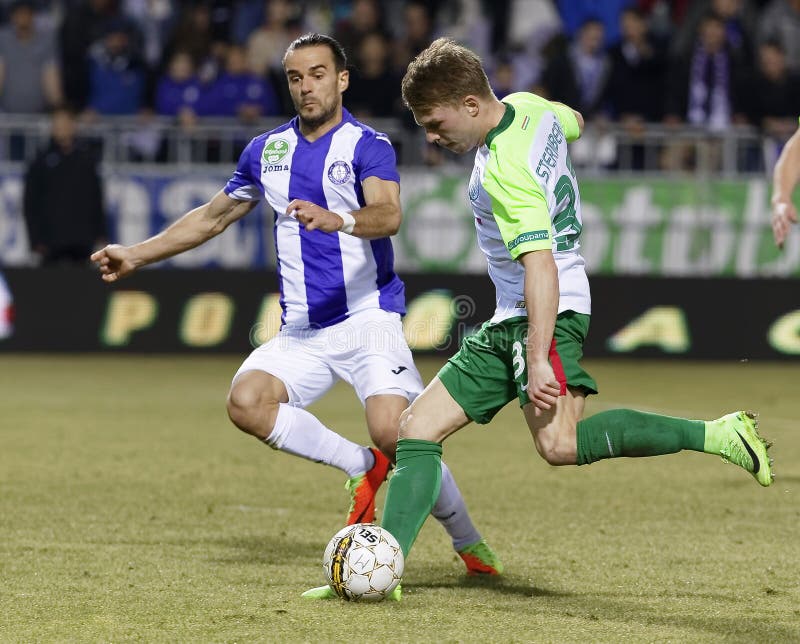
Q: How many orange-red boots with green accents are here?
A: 2